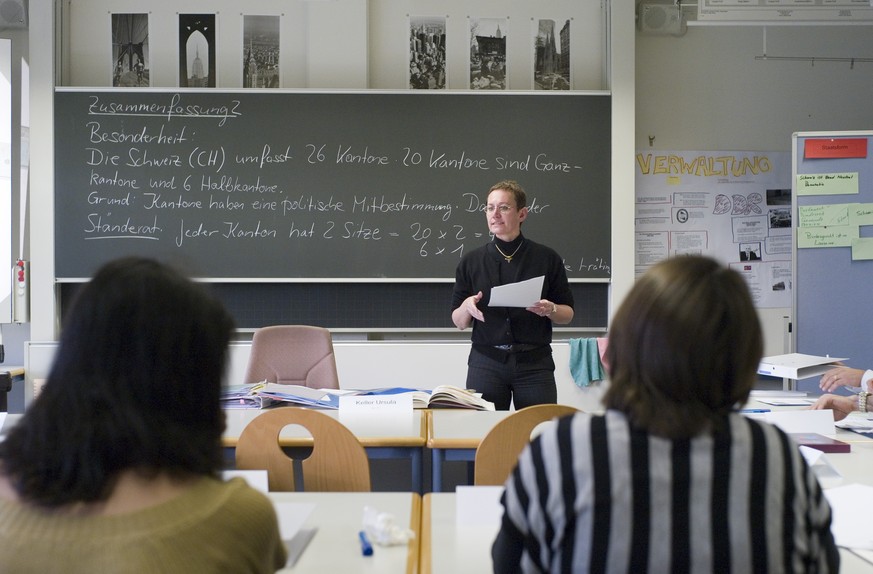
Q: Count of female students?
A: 2